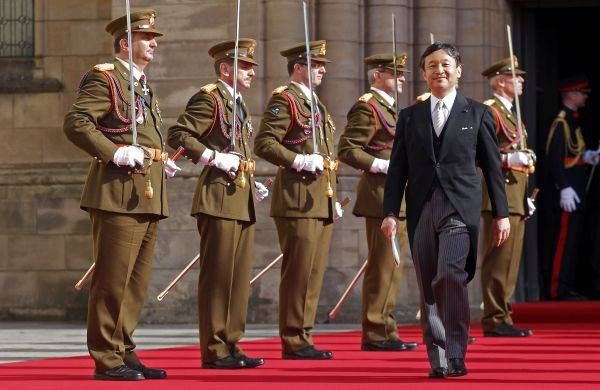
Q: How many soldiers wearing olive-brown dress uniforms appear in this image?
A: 5